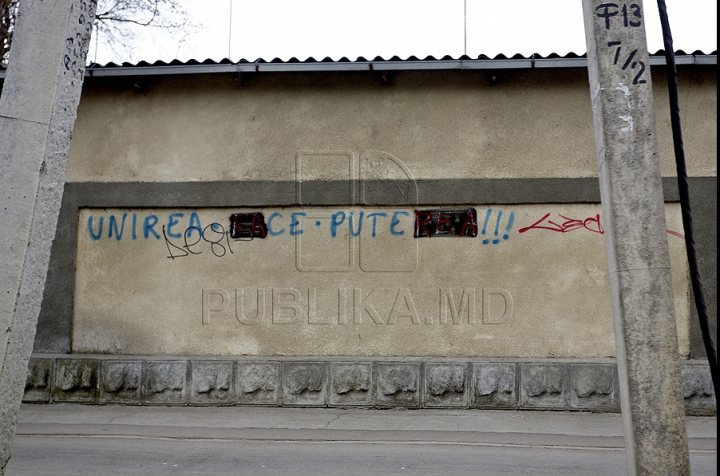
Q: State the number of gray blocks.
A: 14